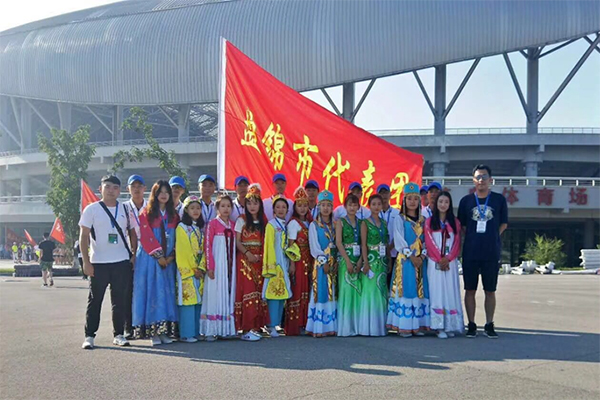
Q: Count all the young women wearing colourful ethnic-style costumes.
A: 11